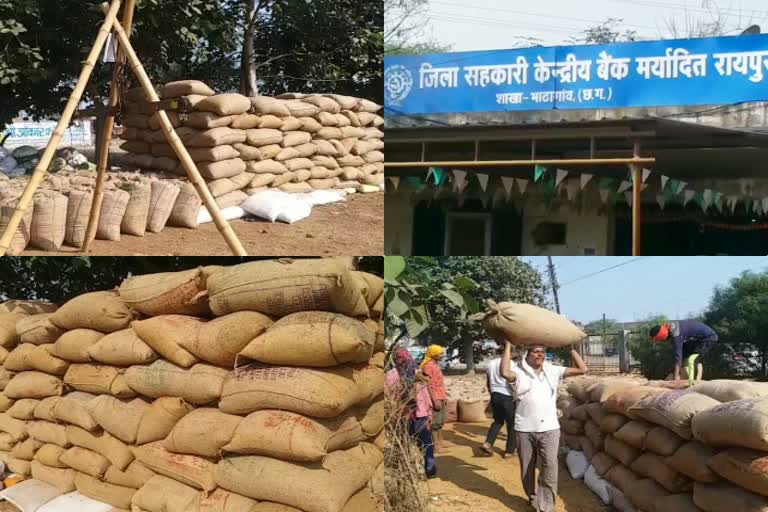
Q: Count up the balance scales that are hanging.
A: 1